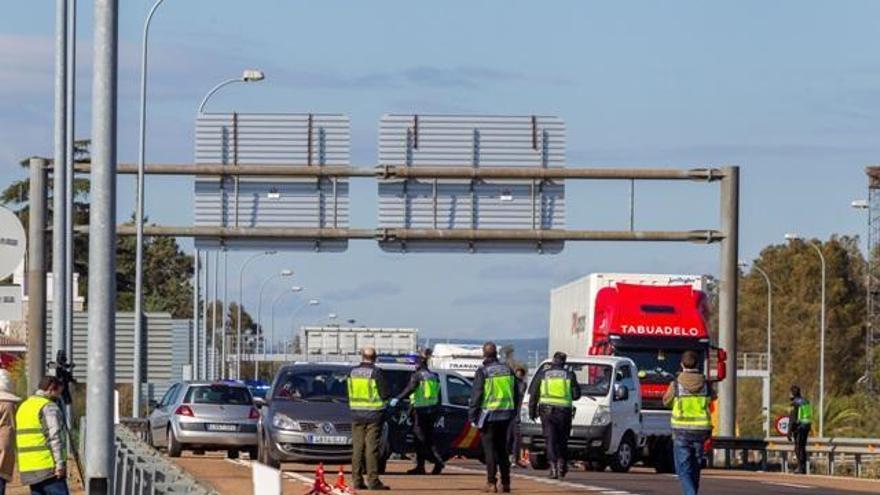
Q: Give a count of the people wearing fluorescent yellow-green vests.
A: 7